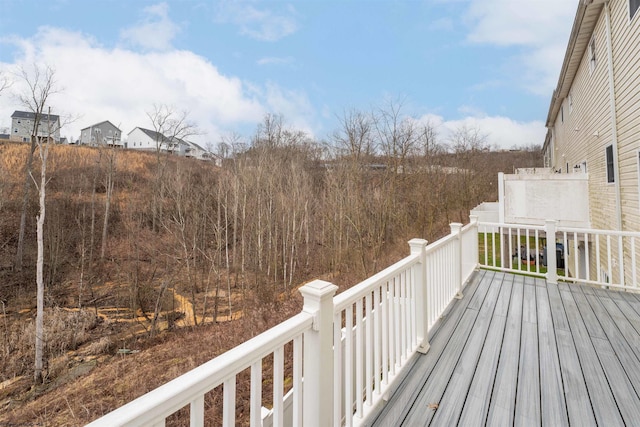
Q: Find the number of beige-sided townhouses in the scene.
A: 1